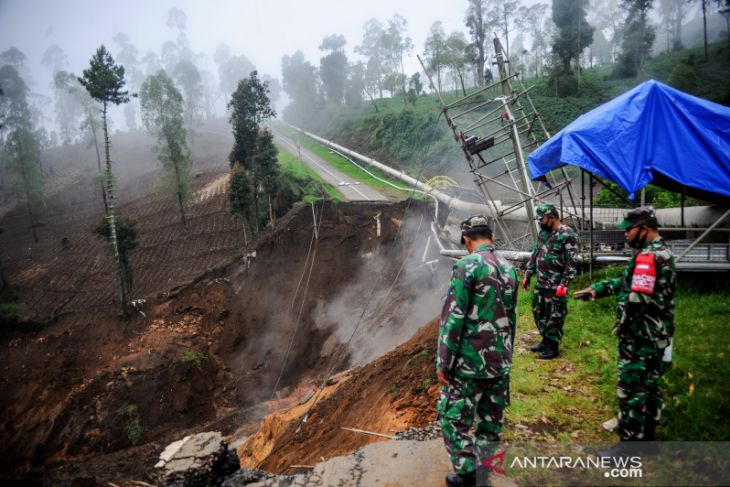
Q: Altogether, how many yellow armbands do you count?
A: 0